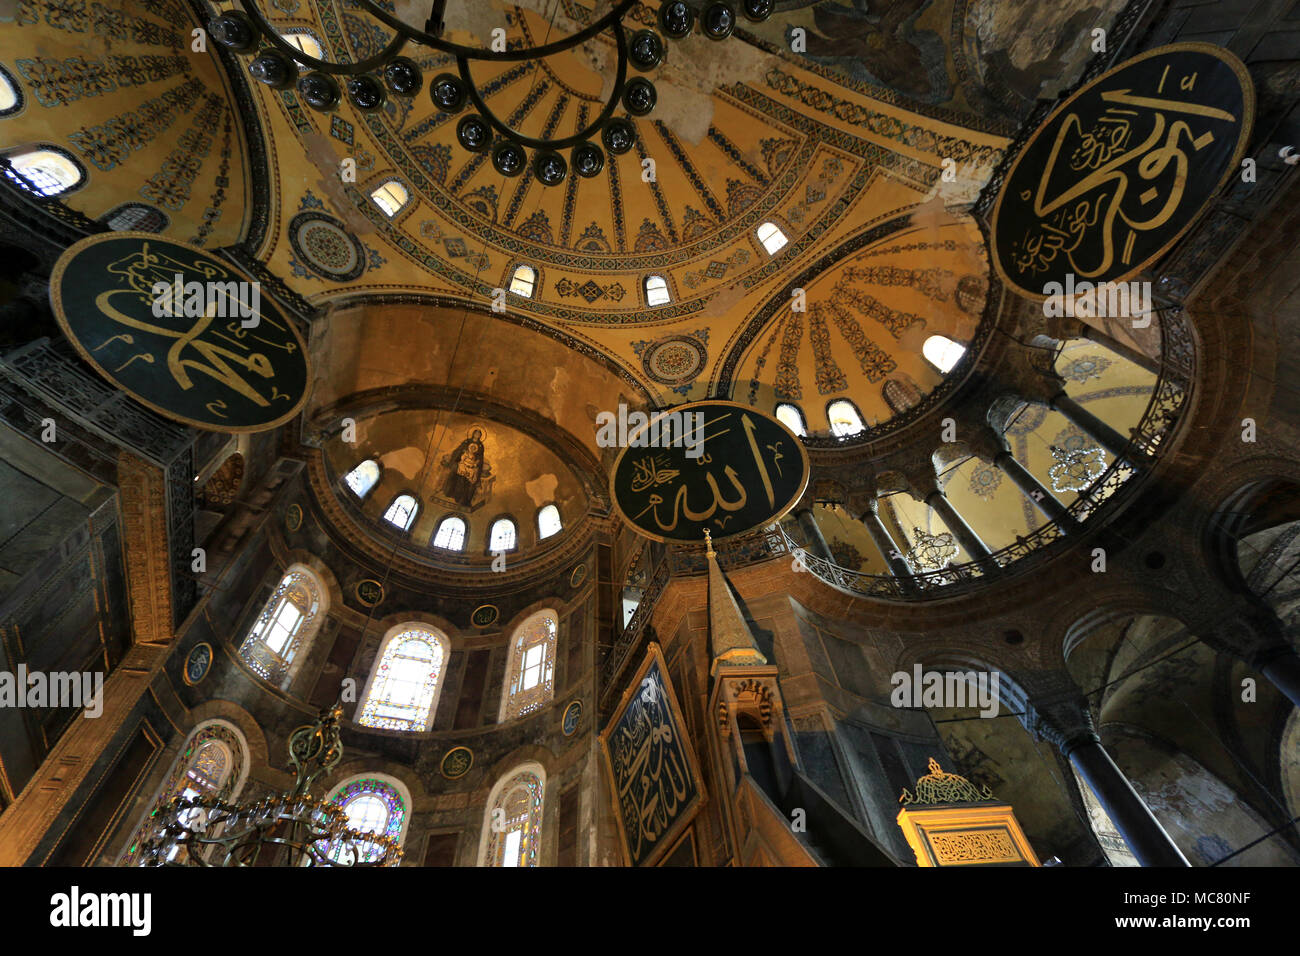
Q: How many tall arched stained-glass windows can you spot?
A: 6